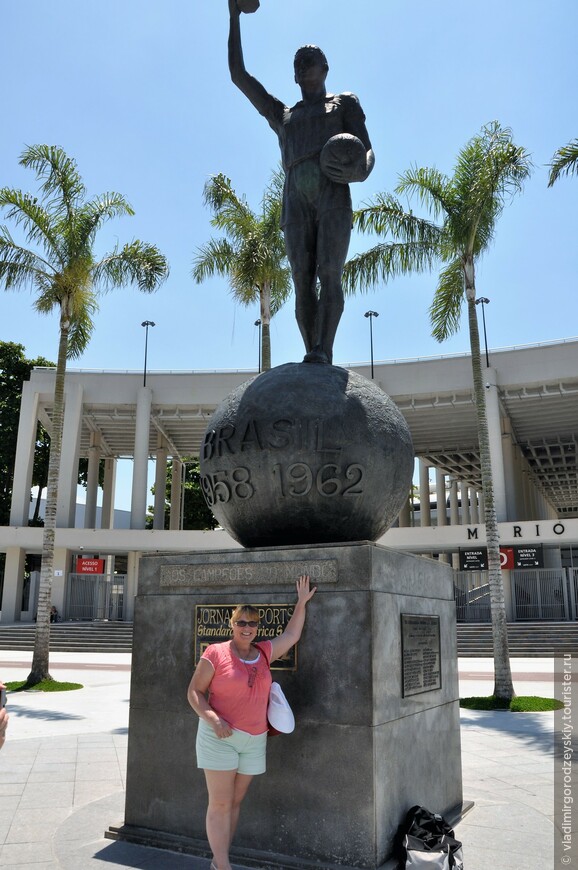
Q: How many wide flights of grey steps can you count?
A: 2